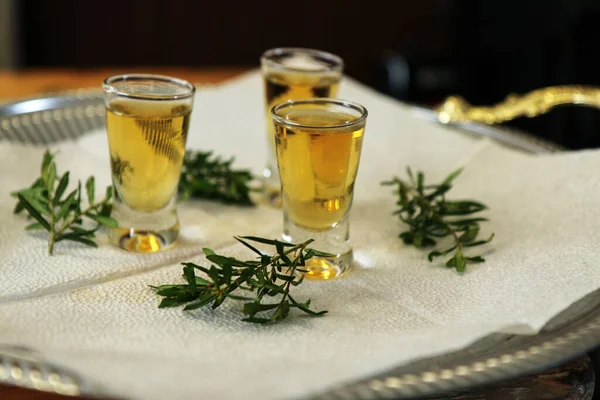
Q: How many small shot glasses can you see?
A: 3